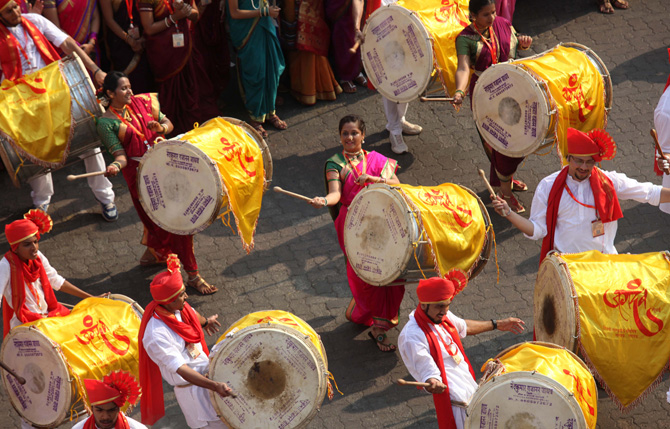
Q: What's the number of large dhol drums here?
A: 9